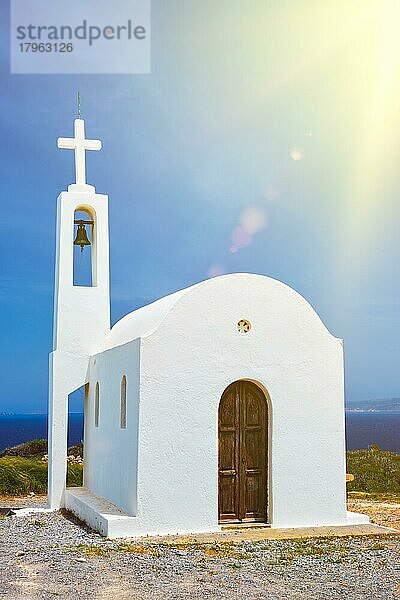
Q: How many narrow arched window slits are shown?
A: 2